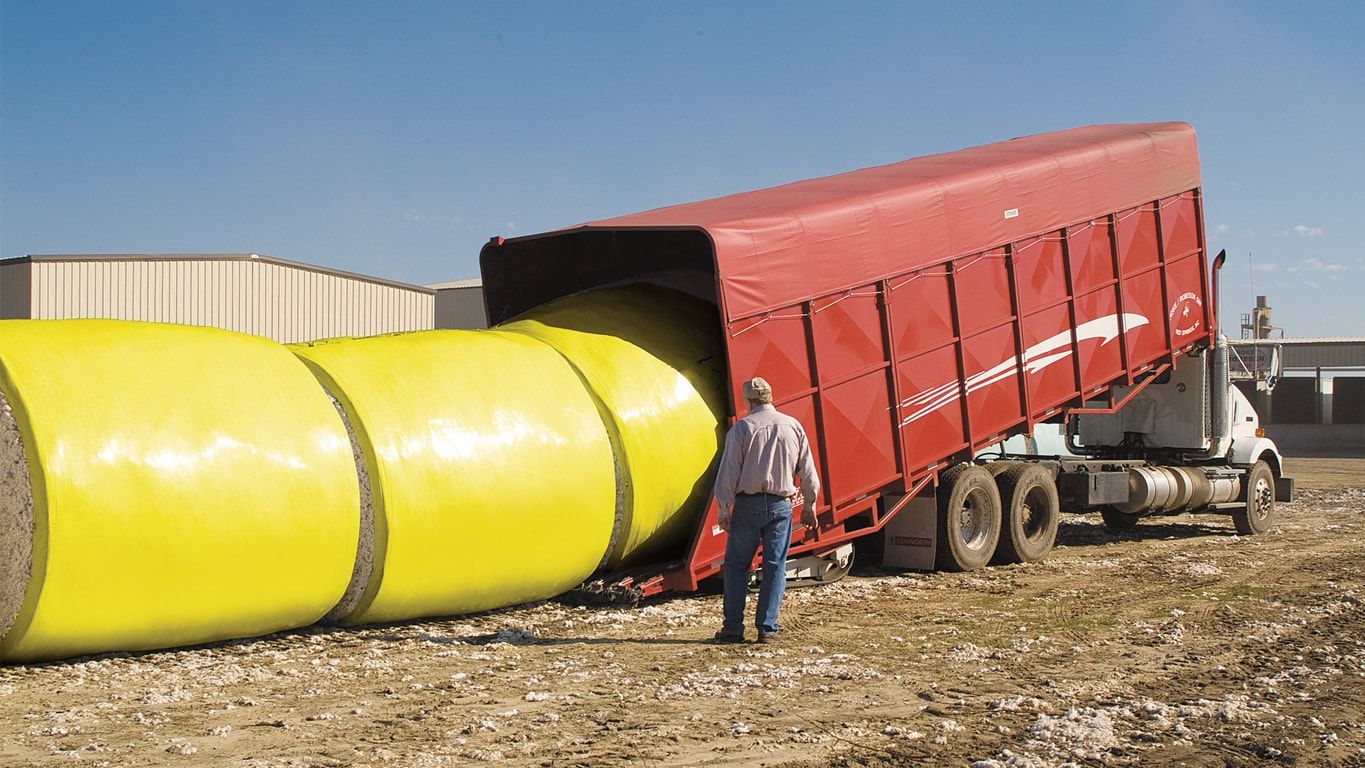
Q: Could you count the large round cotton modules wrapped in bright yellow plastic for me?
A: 3